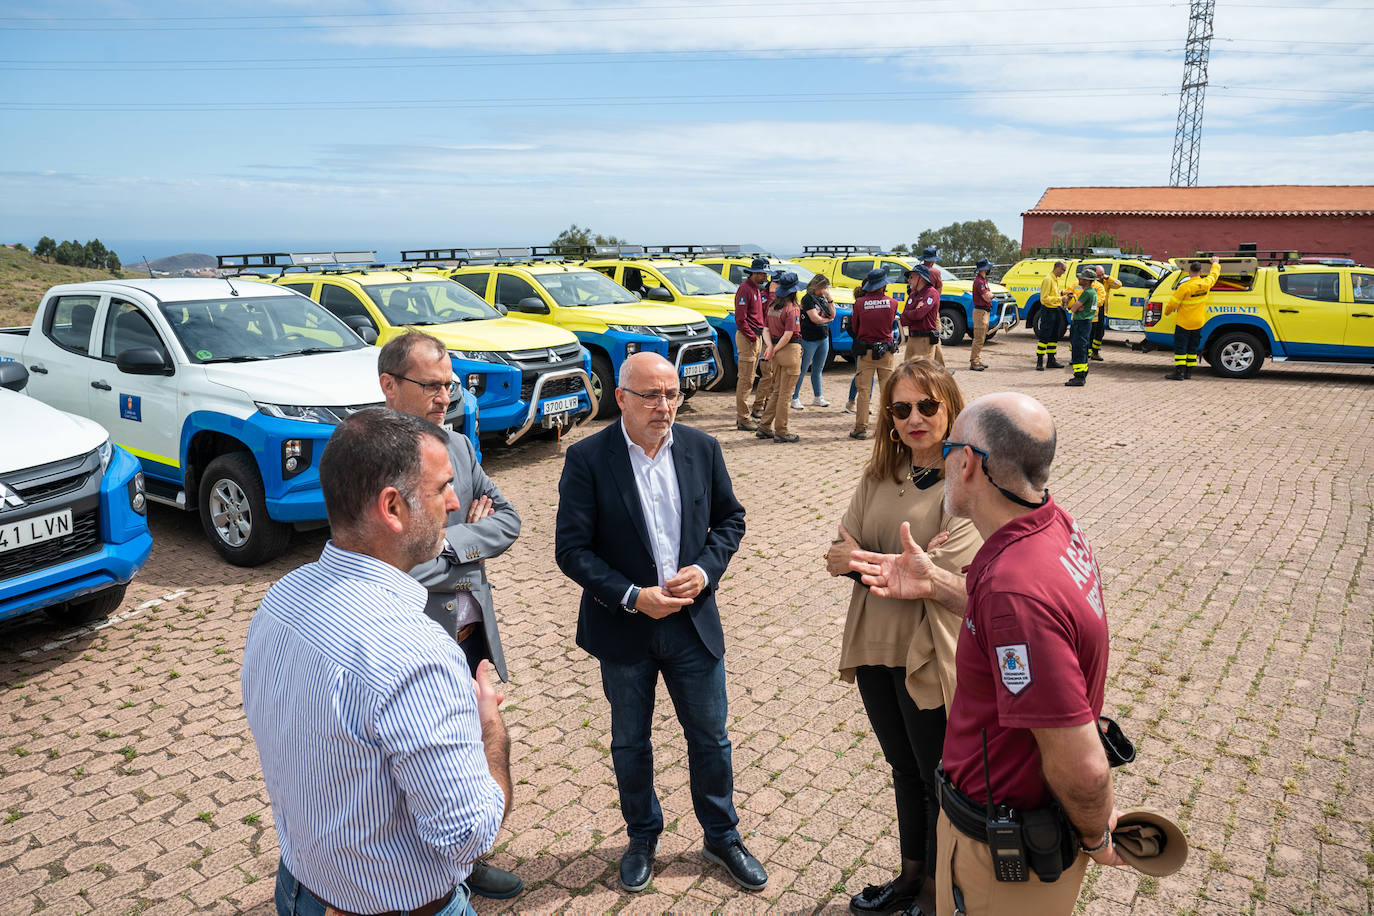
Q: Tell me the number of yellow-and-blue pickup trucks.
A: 7